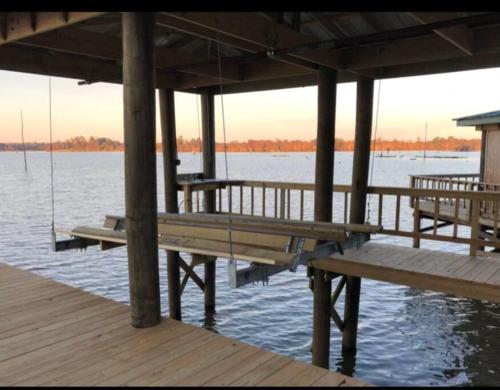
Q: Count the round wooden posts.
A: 5